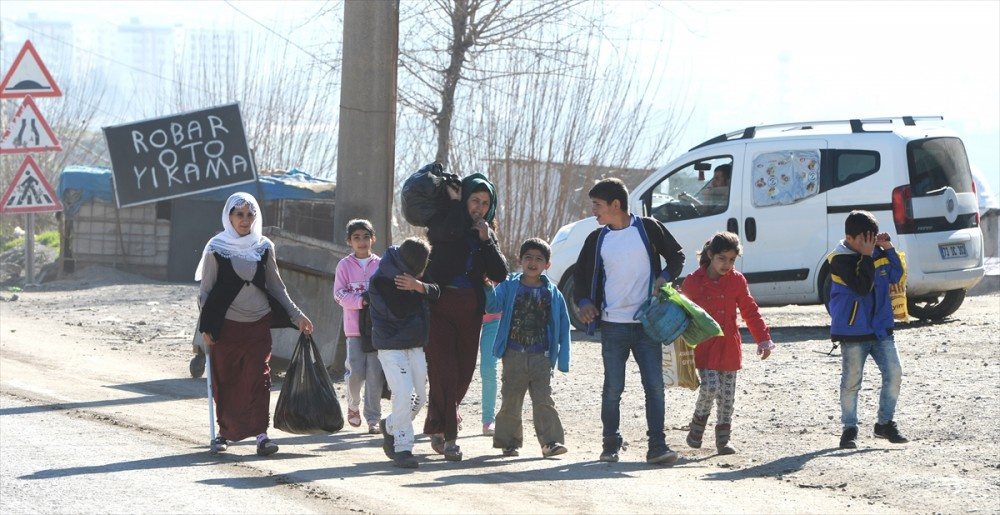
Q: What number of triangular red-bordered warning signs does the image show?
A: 3